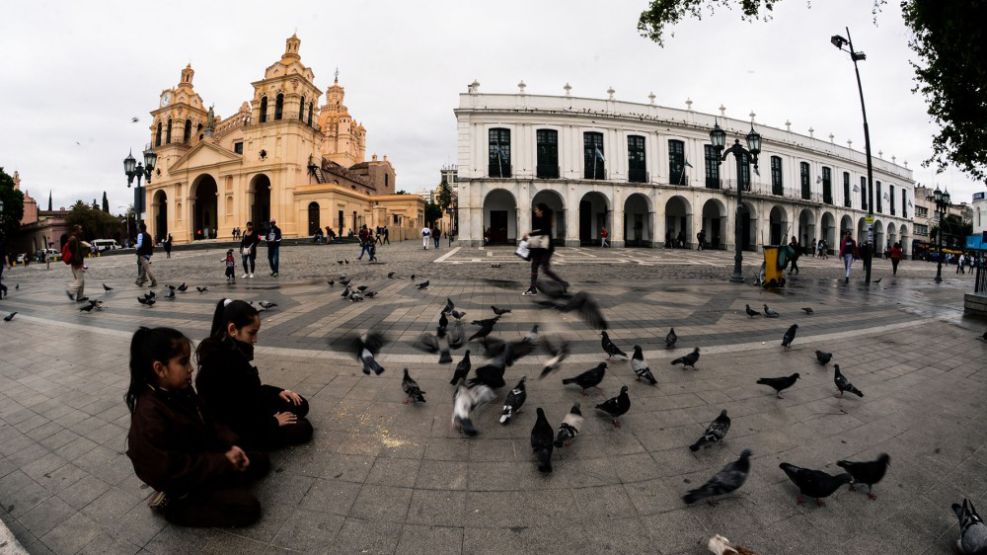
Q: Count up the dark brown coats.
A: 1